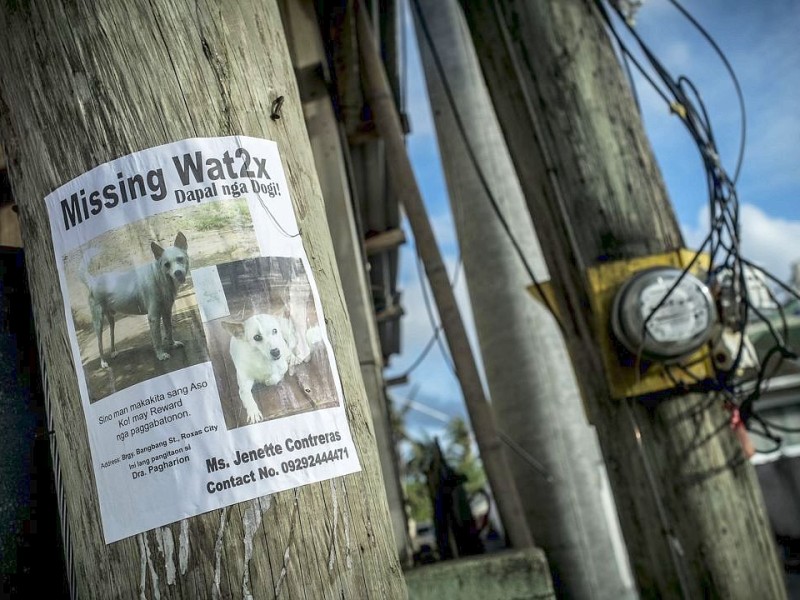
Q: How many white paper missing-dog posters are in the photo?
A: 1